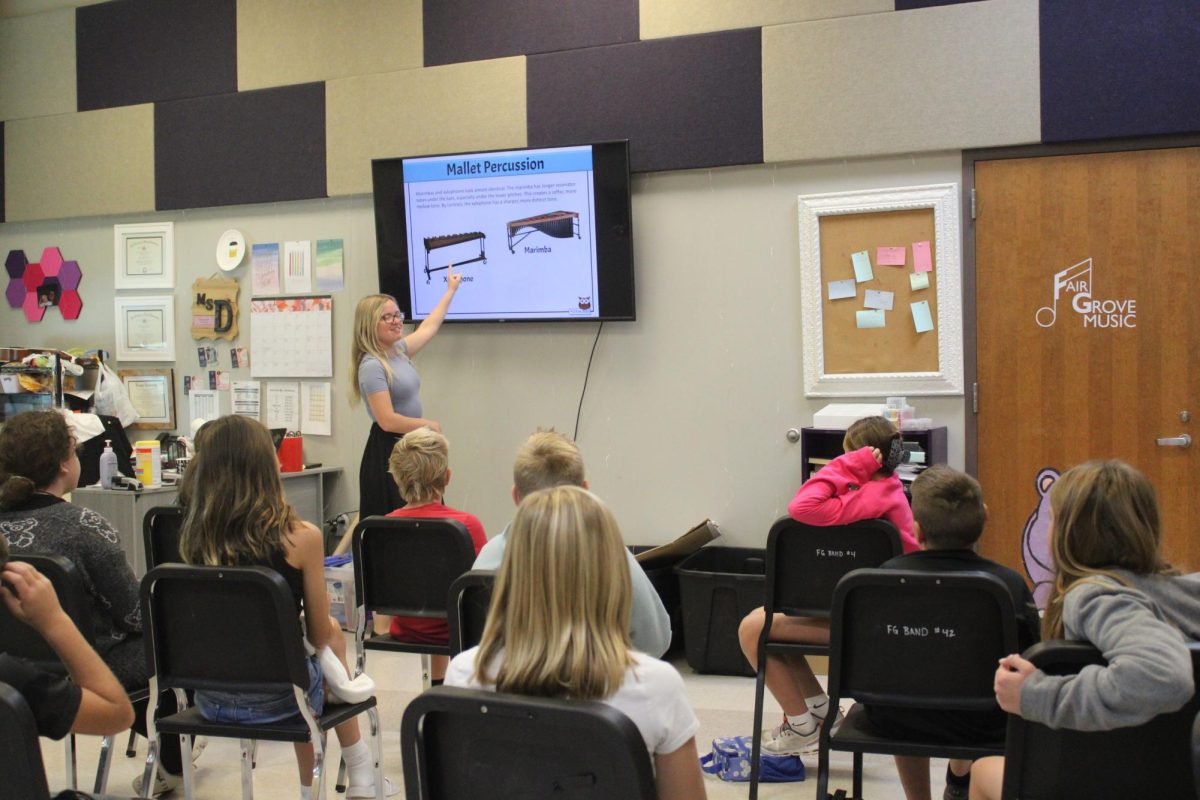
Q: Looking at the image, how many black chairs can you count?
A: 10